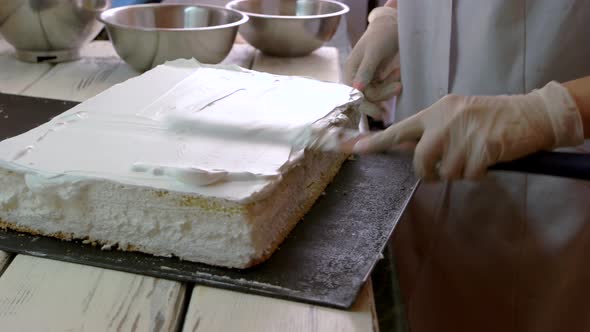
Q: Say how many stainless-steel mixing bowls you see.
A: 3